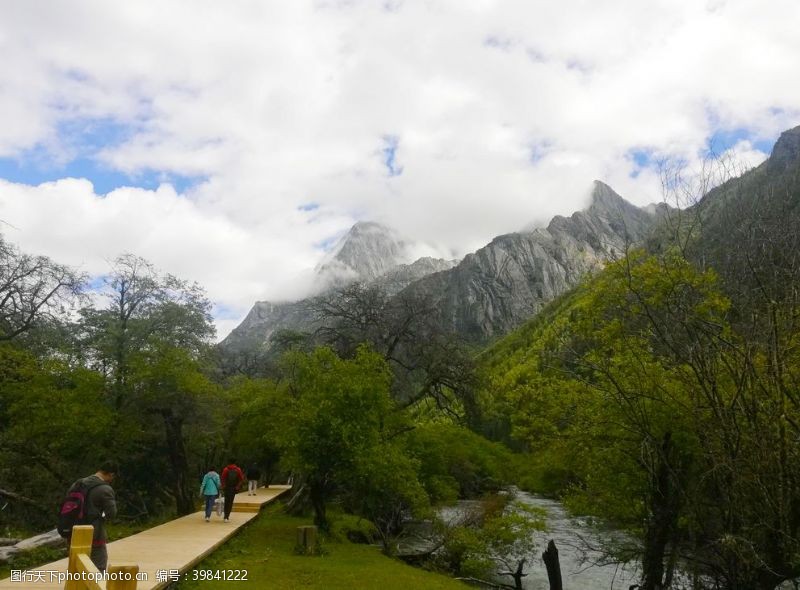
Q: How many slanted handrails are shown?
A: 1